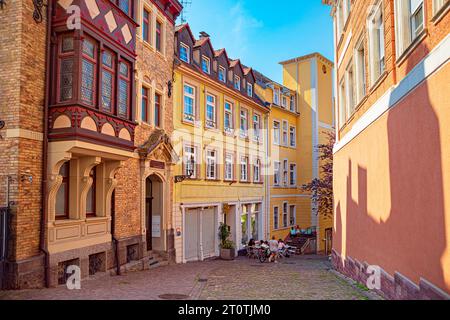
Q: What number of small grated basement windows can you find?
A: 3